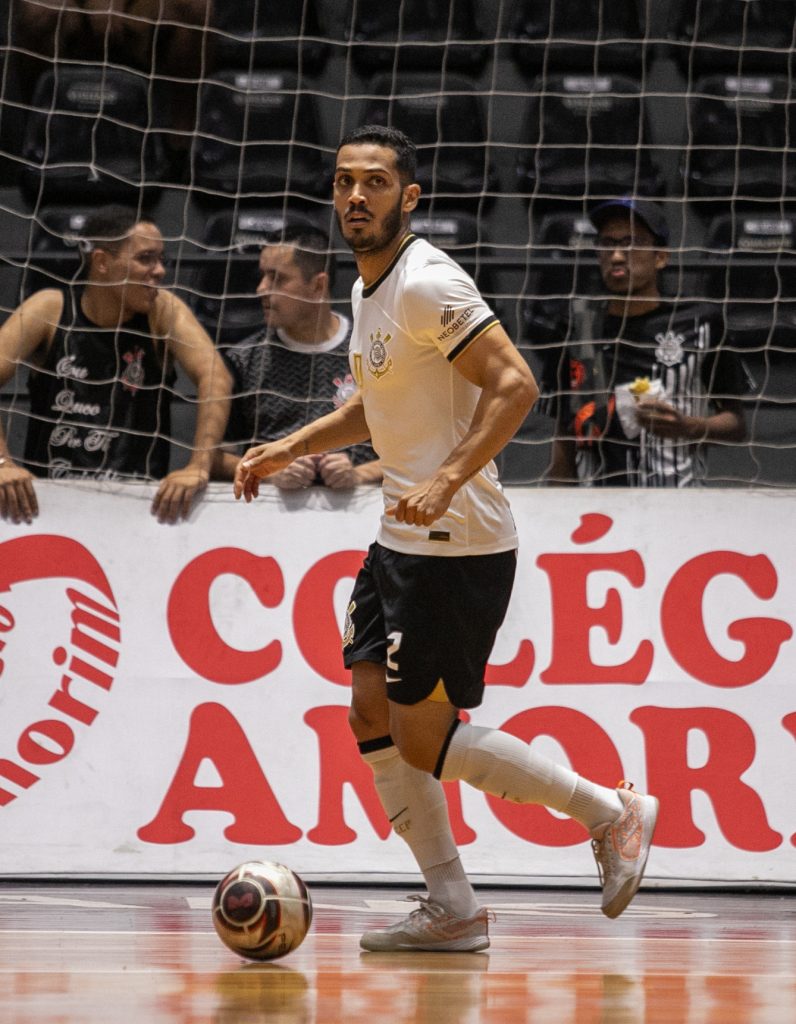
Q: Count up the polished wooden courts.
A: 1